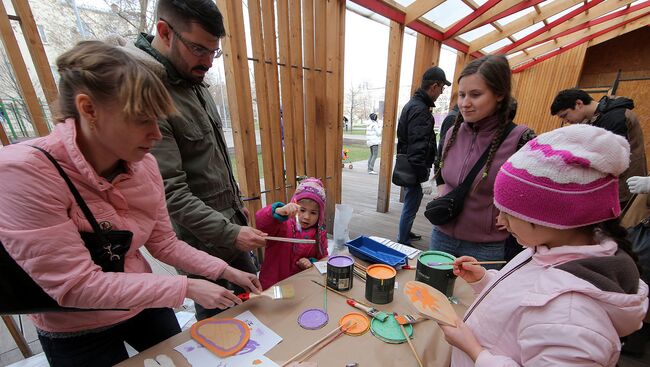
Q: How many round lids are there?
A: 3